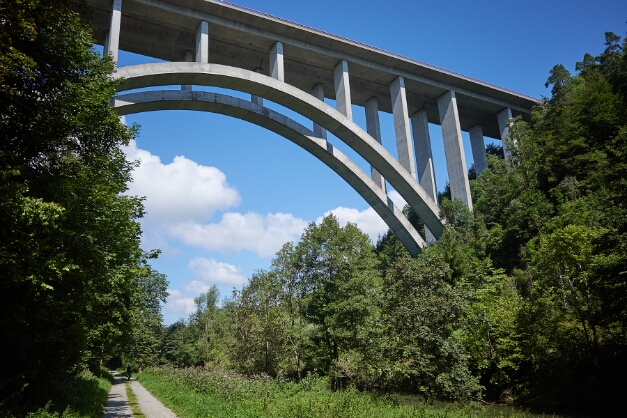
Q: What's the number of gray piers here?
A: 14